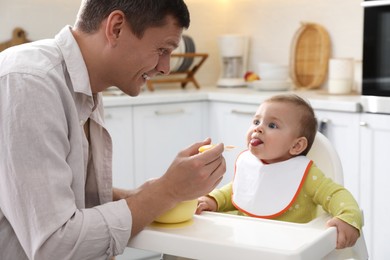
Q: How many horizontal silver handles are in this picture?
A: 2